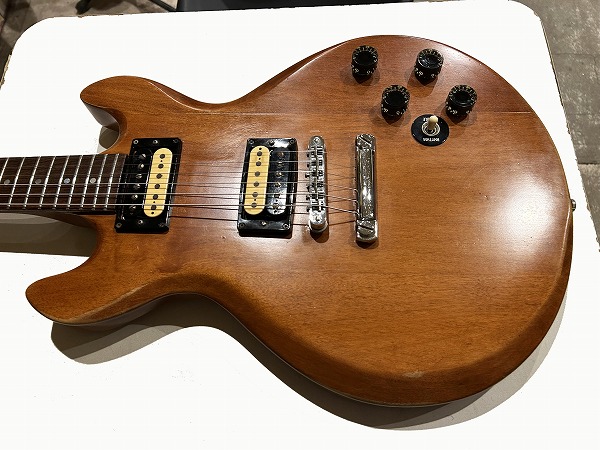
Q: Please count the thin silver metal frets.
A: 9